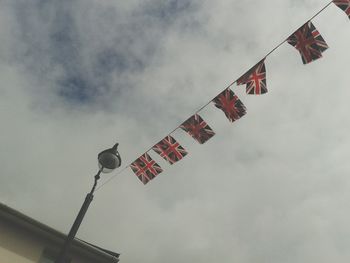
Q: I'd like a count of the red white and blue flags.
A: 7